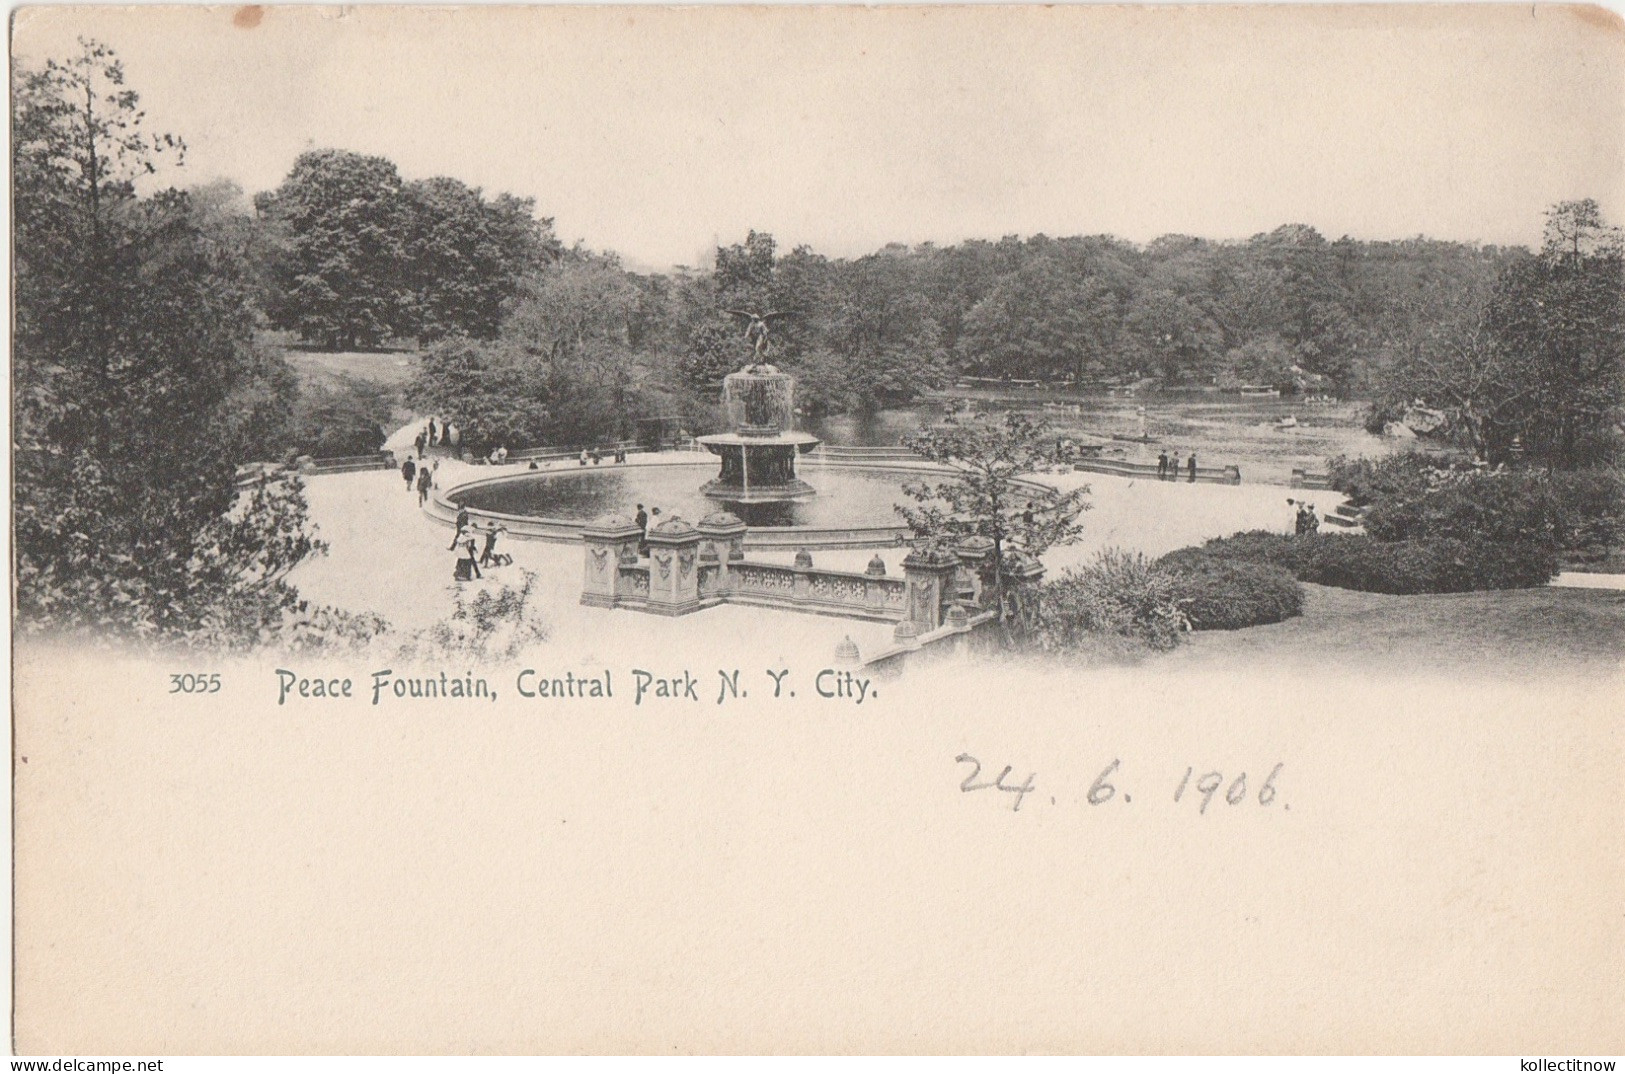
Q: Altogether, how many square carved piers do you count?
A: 6